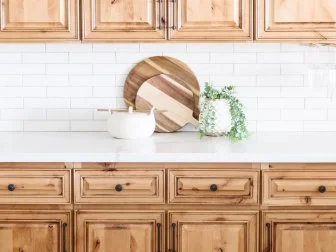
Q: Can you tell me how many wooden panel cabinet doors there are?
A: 8